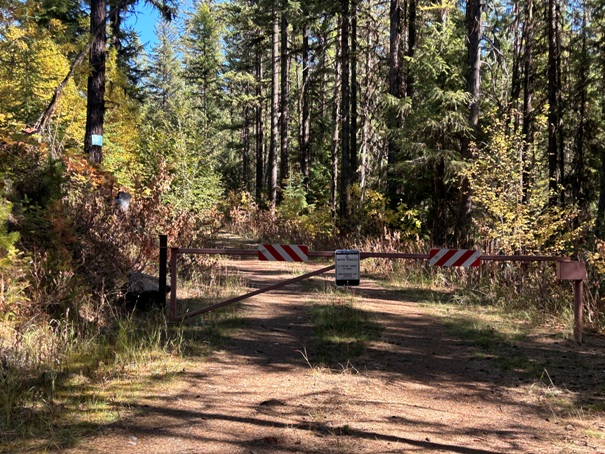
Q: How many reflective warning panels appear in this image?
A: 2